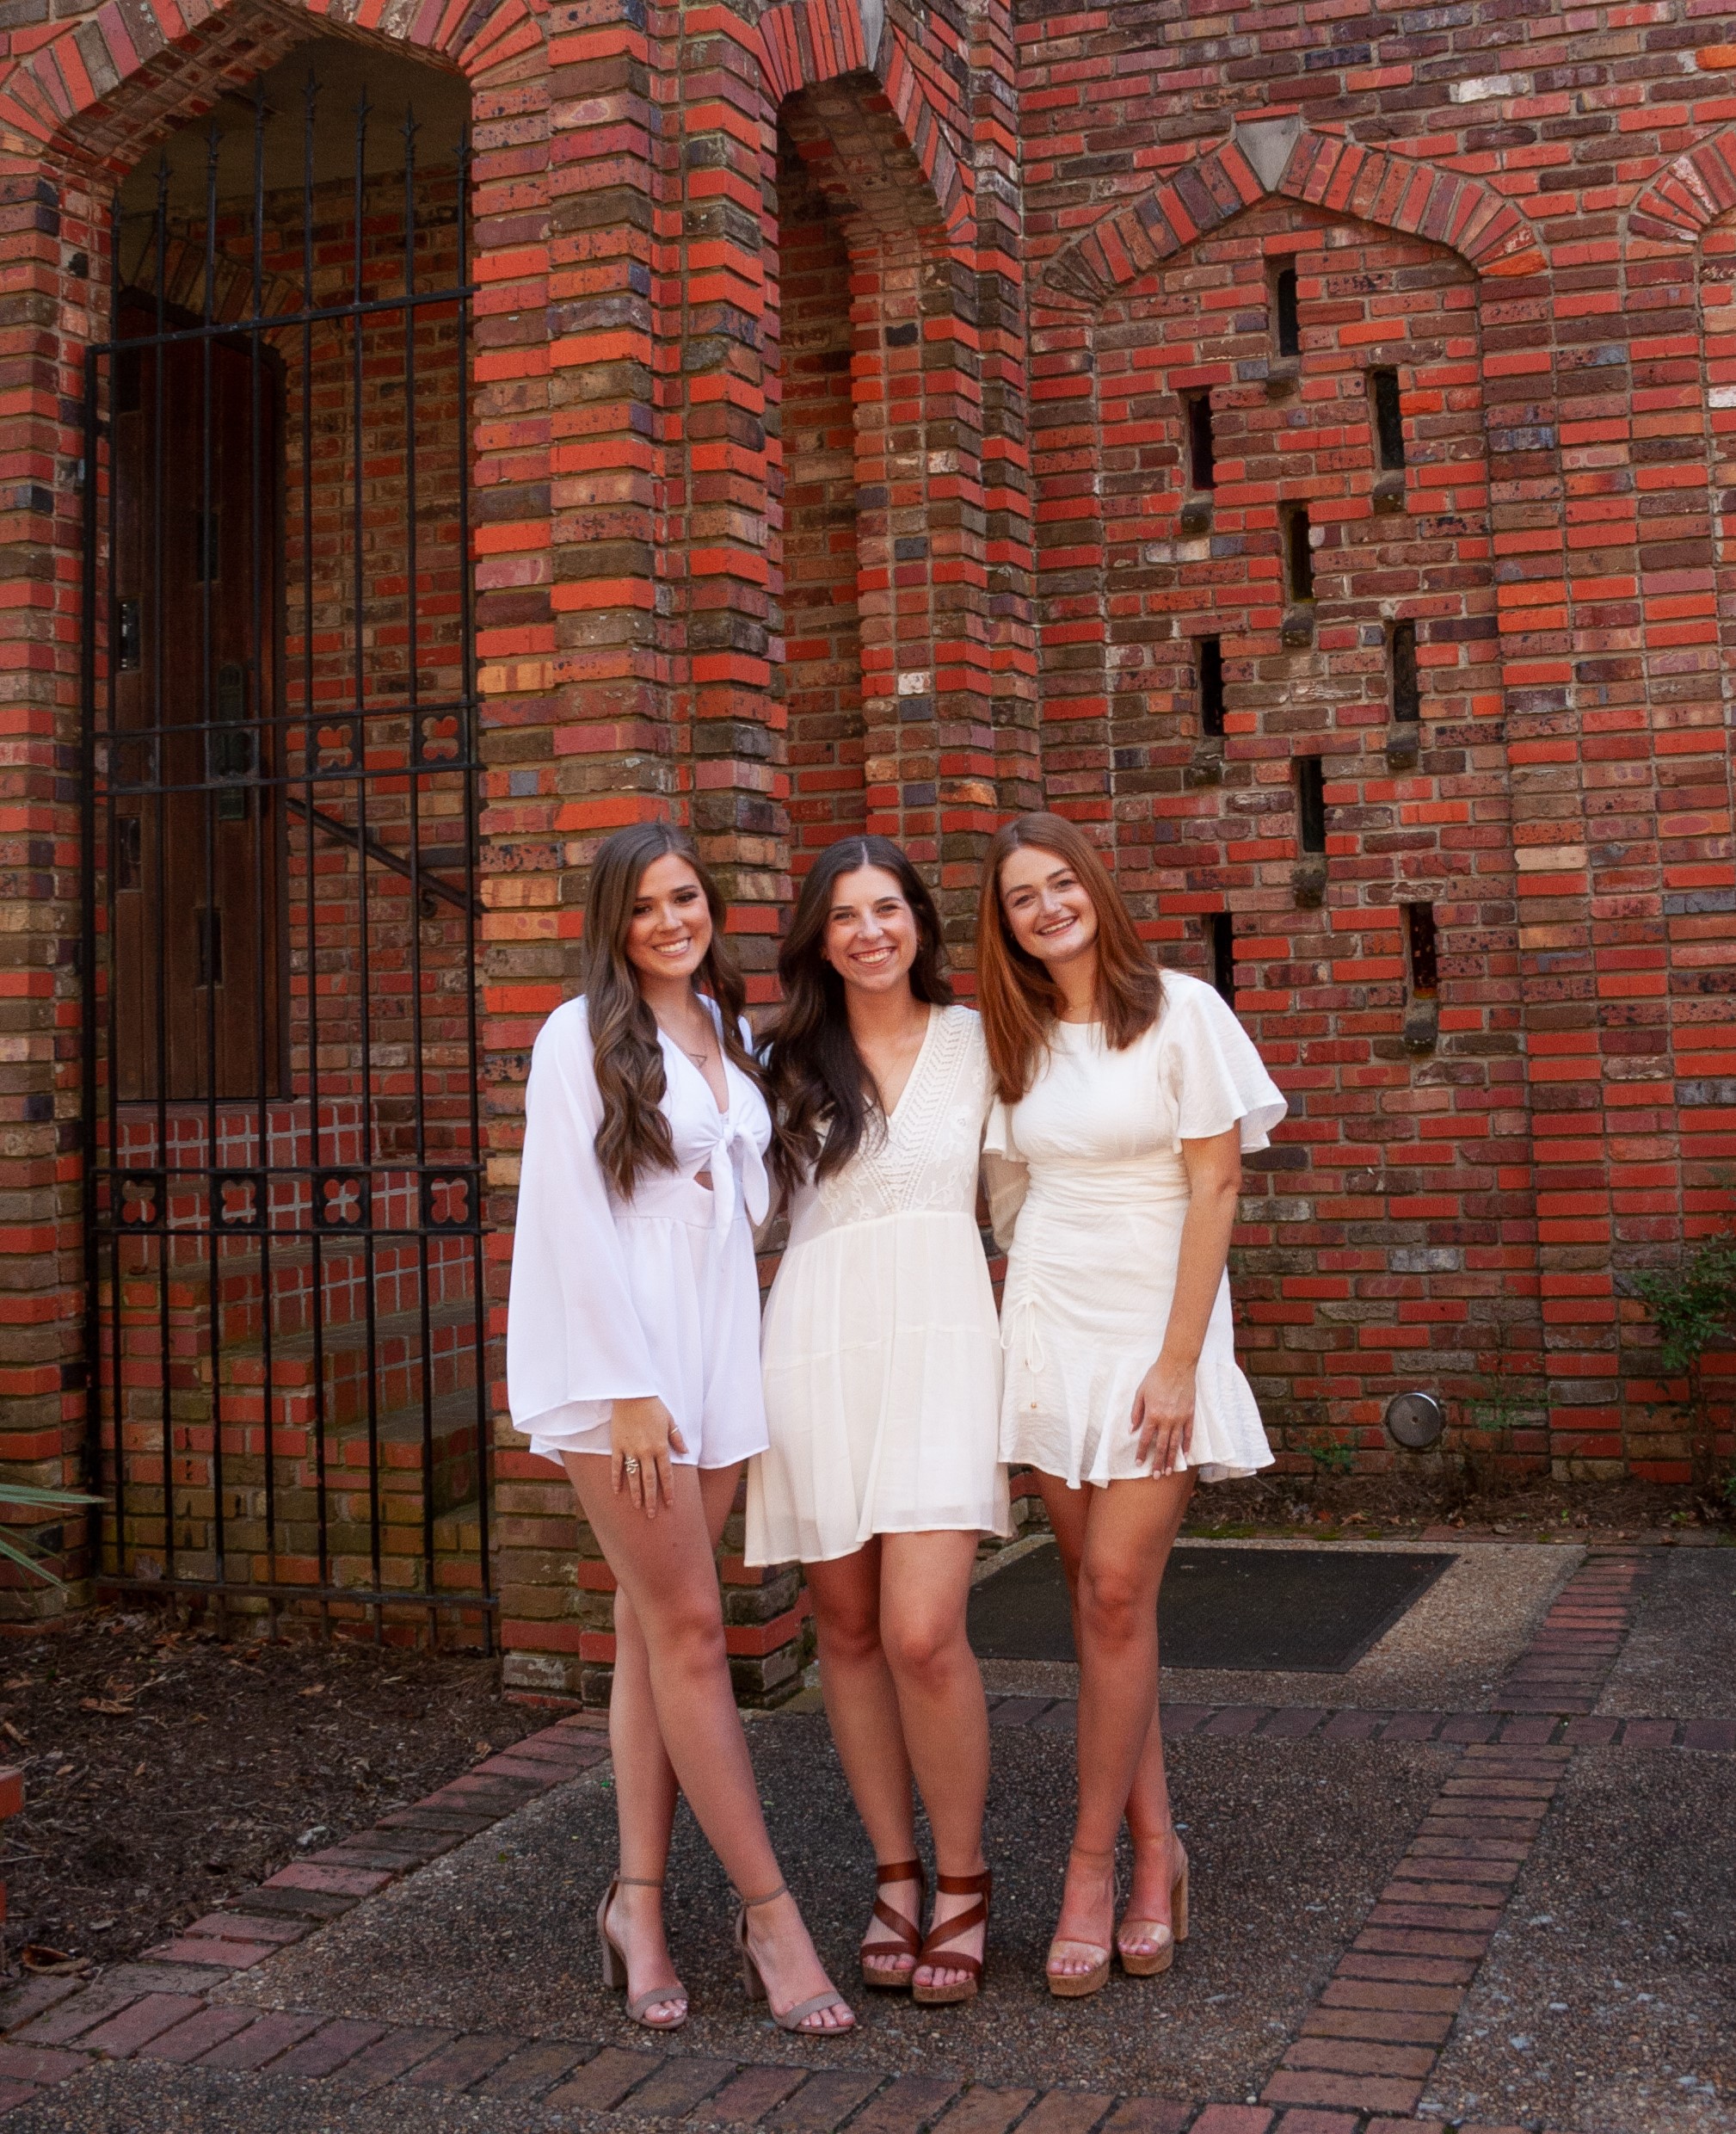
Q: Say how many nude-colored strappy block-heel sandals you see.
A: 2